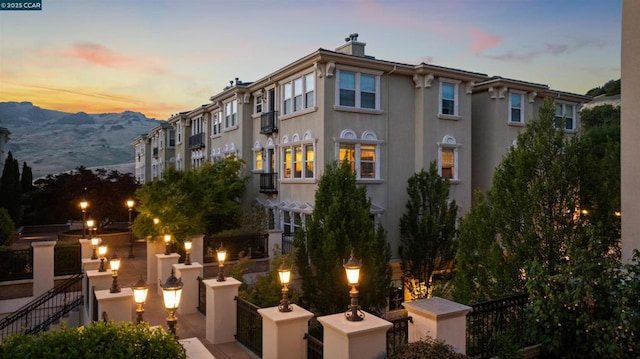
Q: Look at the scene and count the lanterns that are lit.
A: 14